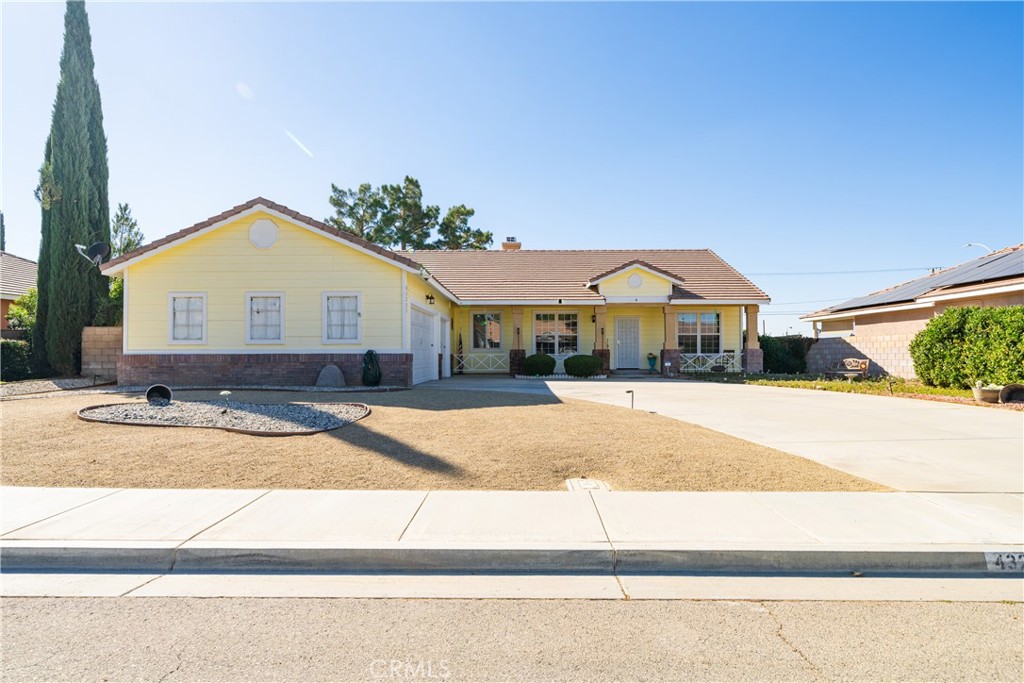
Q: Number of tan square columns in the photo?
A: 4